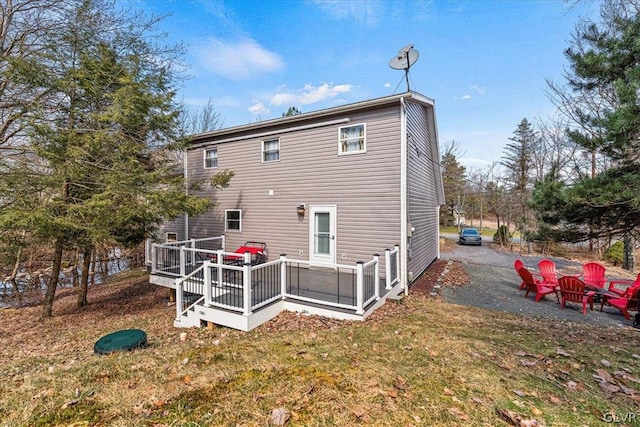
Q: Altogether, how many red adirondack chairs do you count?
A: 7